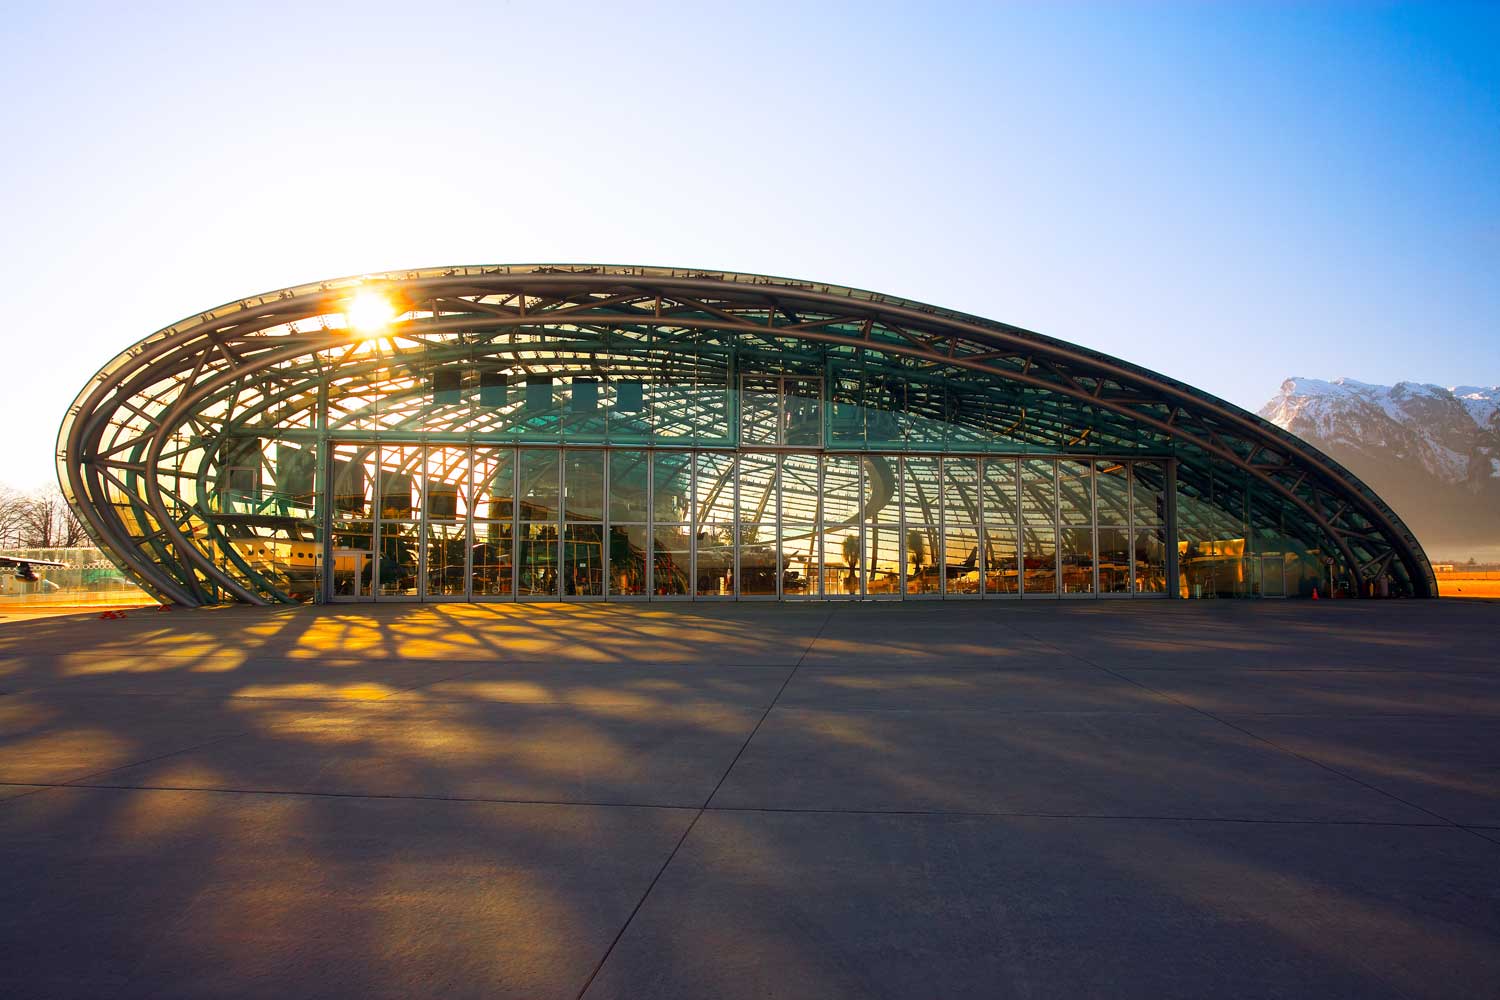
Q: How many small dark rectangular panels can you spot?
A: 5